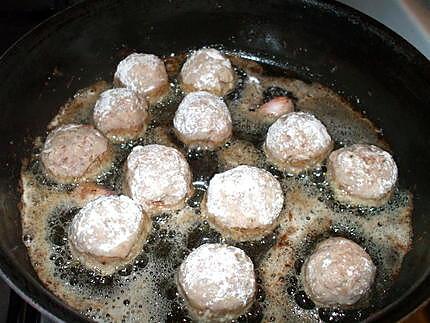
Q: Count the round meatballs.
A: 12